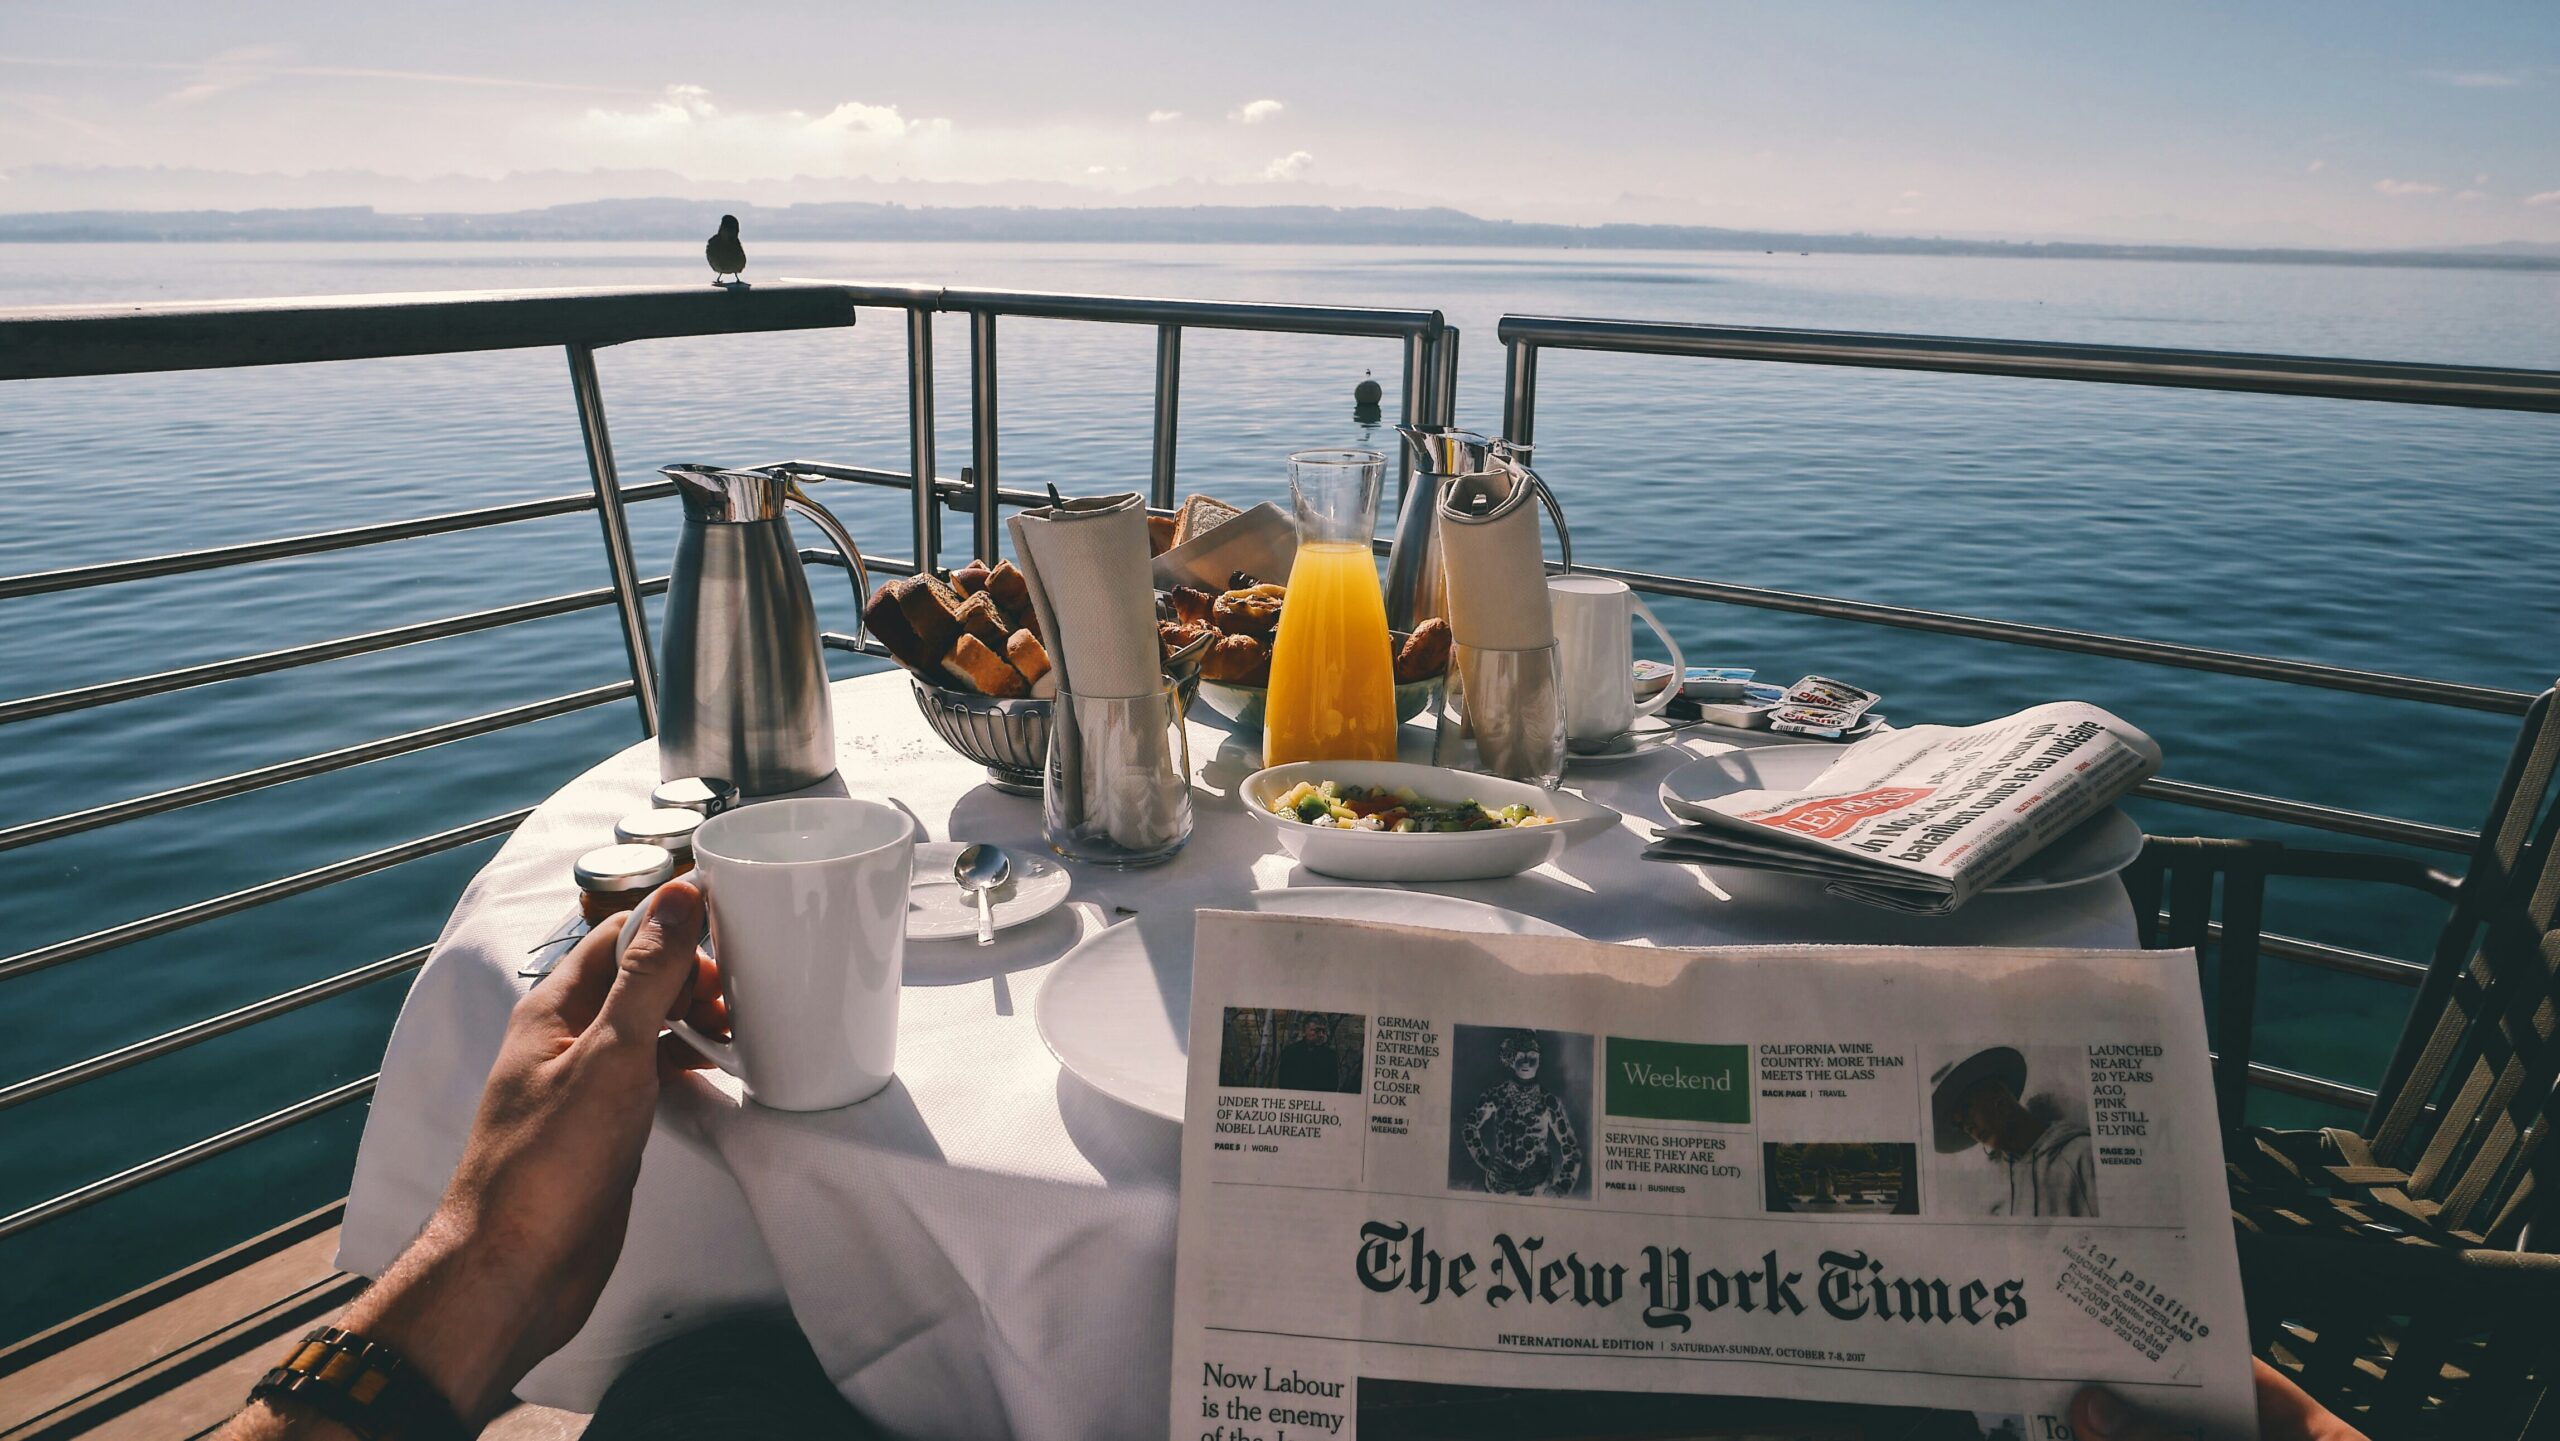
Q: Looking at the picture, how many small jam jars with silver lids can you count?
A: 3